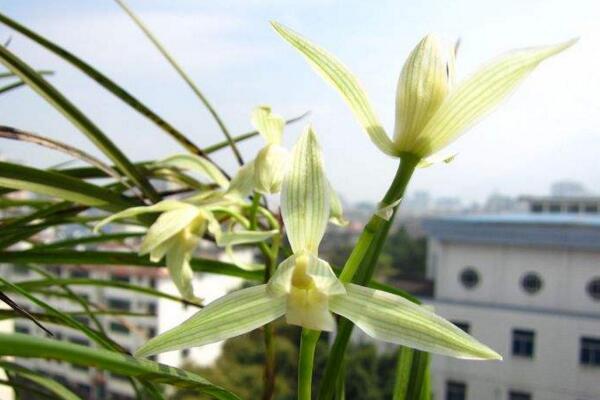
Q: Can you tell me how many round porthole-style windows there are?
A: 3